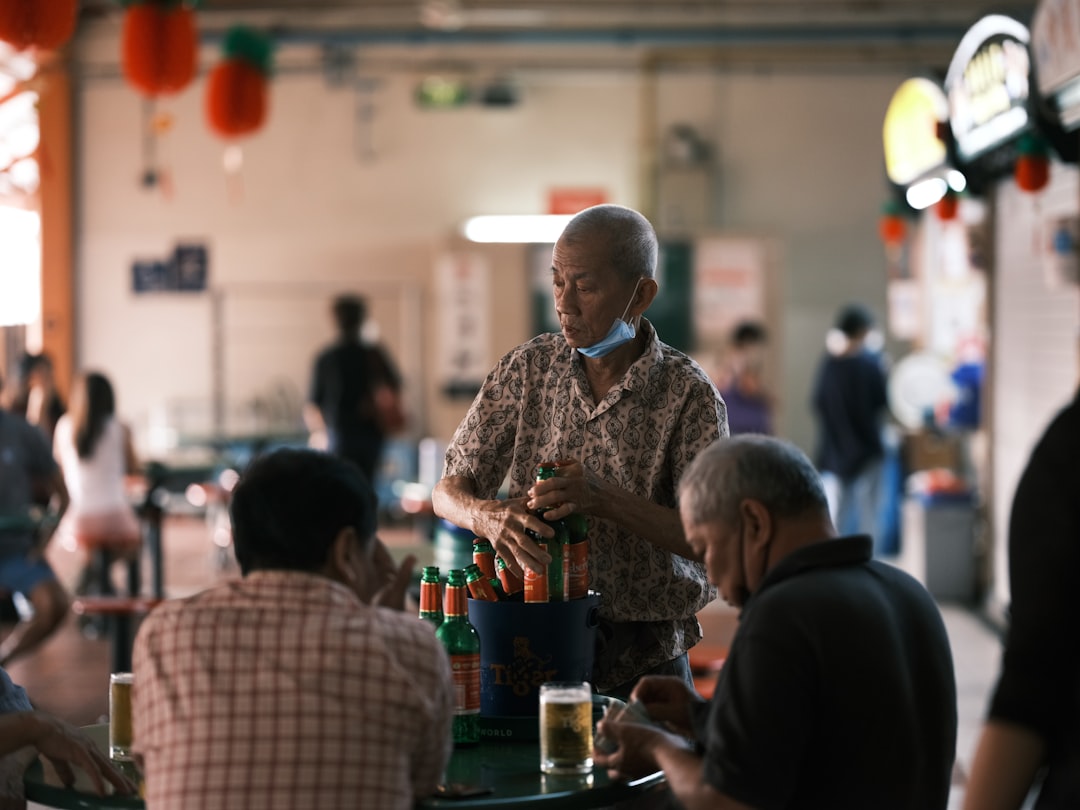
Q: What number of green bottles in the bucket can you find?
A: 5